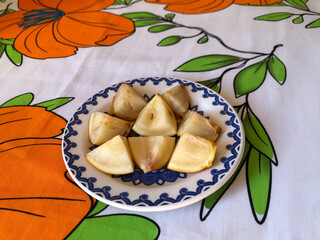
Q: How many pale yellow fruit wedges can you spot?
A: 8